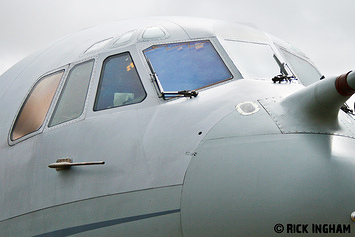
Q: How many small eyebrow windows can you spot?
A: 3